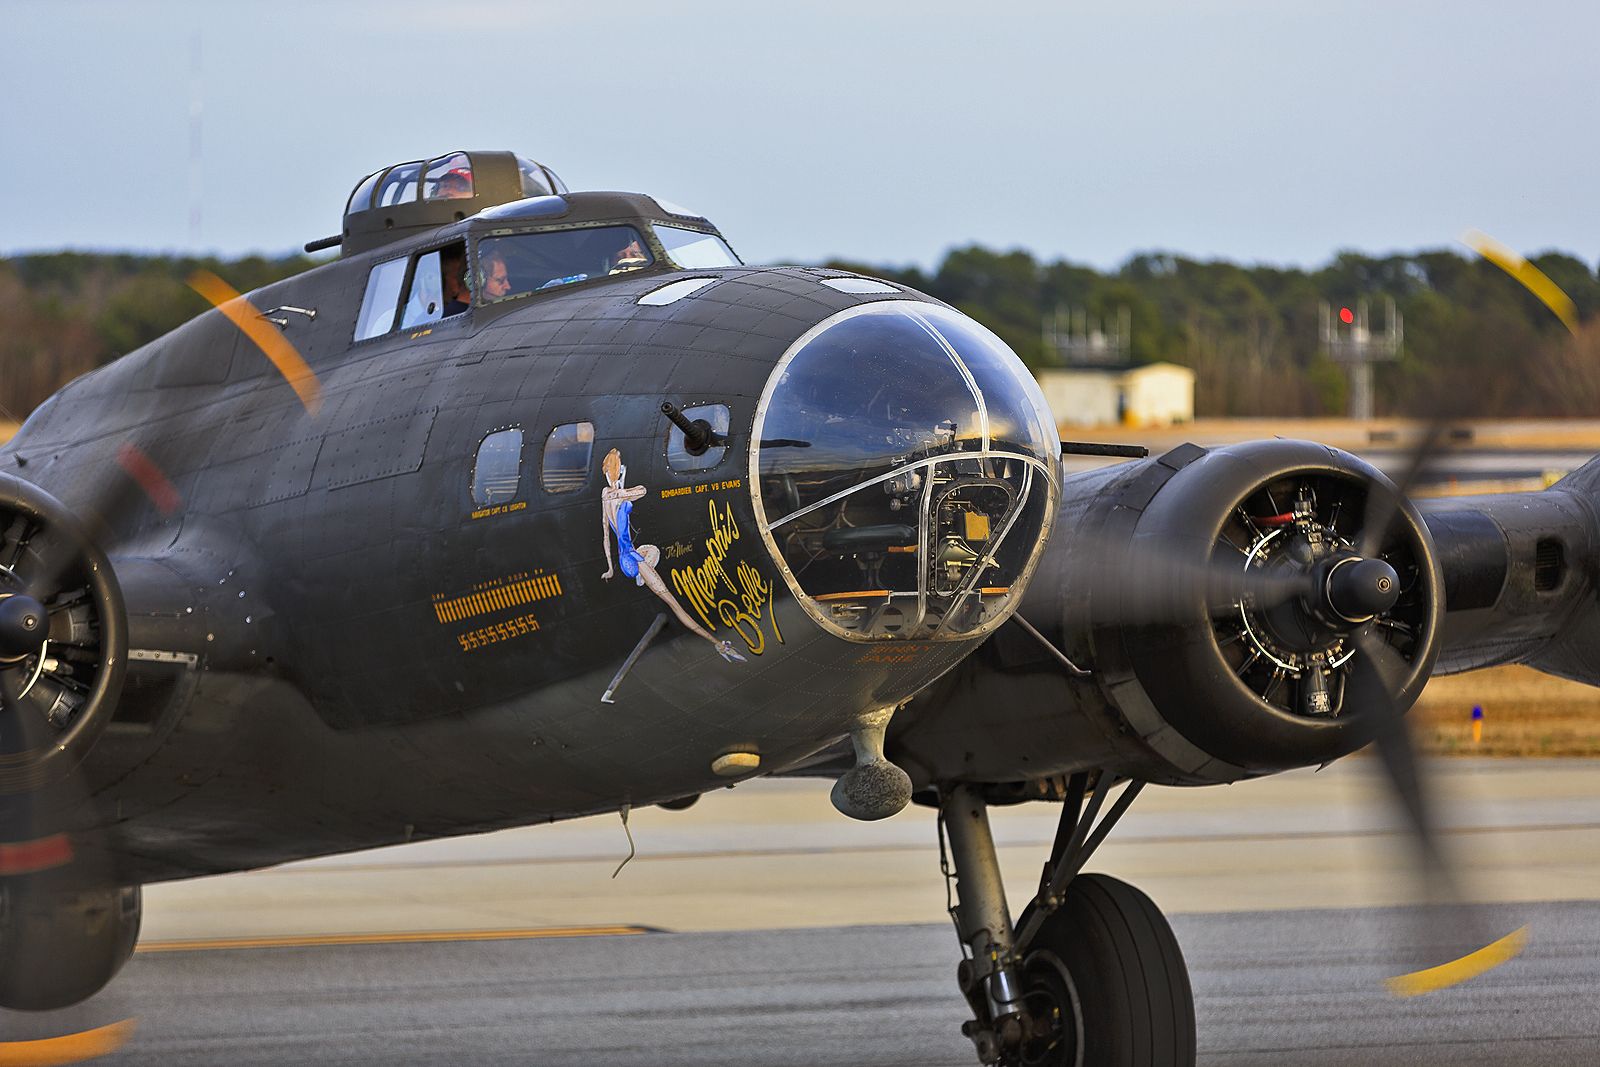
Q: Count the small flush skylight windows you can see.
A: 2